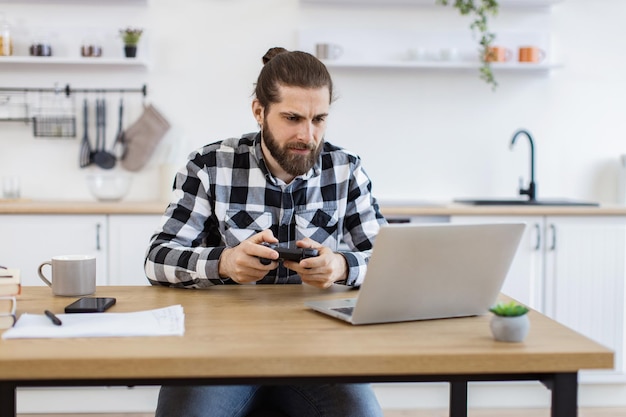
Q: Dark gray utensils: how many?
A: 4